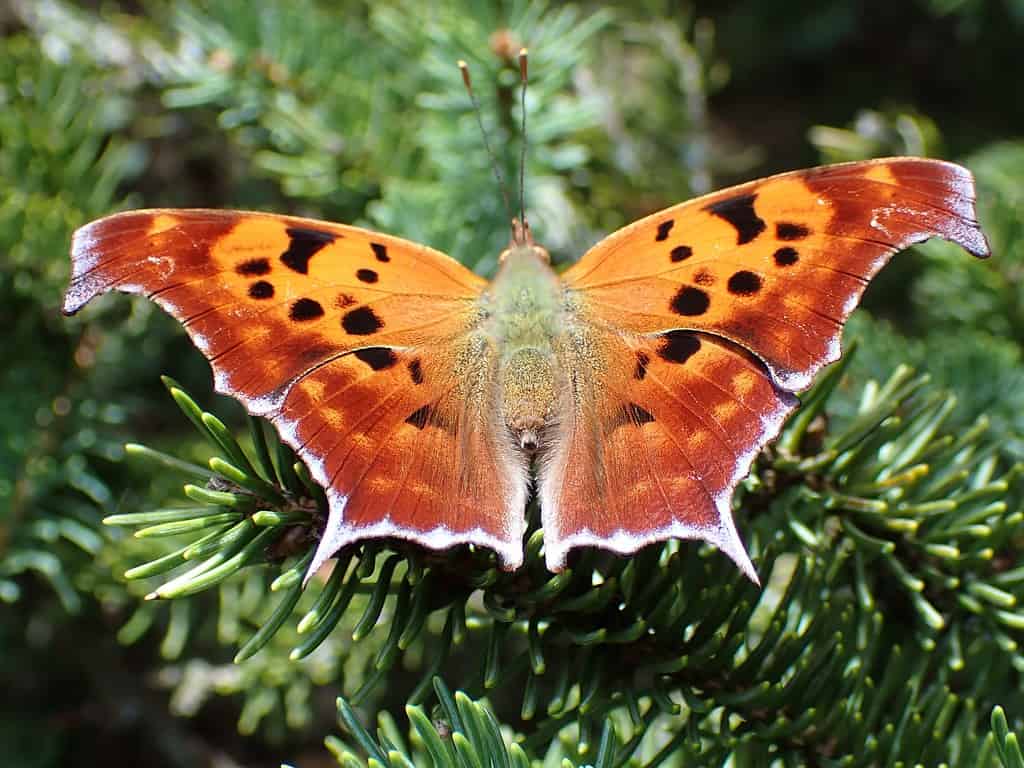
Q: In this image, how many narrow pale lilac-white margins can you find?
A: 4